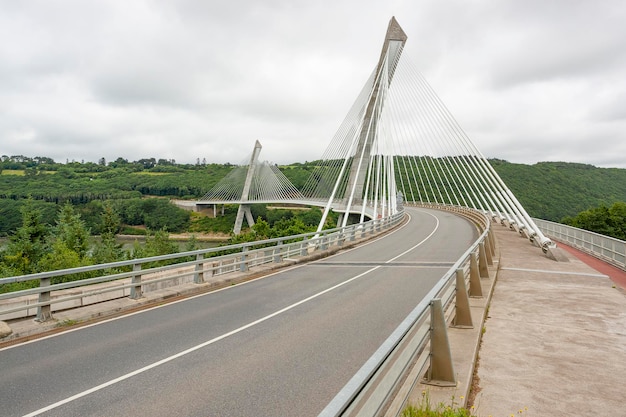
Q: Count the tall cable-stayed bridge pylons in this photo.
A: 2